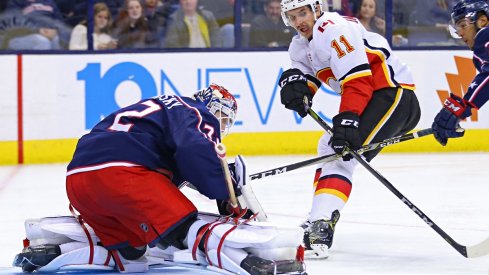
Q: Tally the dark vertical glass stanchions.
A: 3